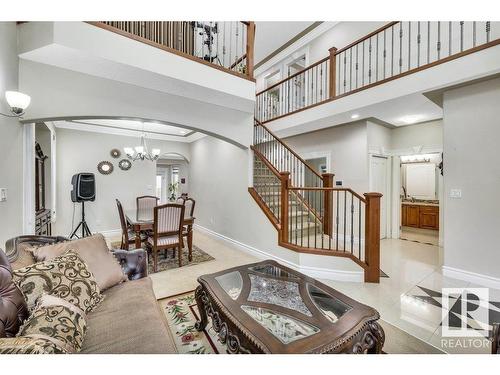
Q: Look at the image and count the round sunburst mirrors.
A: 3